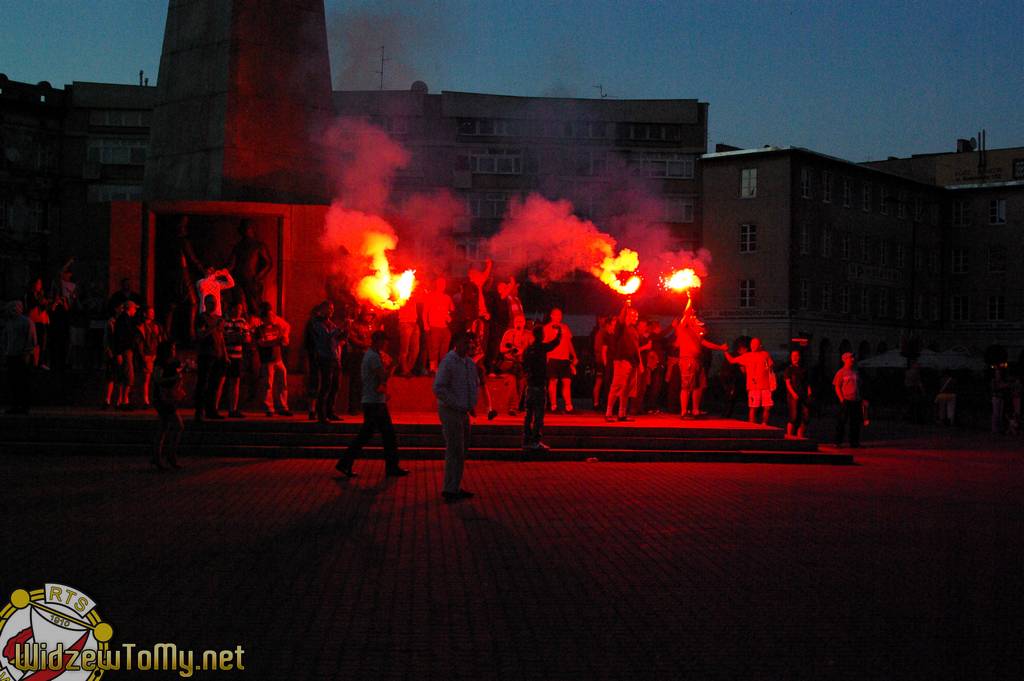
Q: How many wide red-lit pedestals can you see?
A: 1